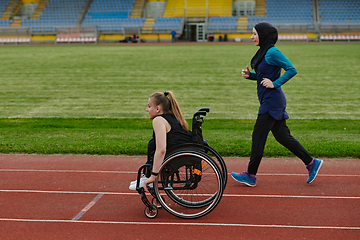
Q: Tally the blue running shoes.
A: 2